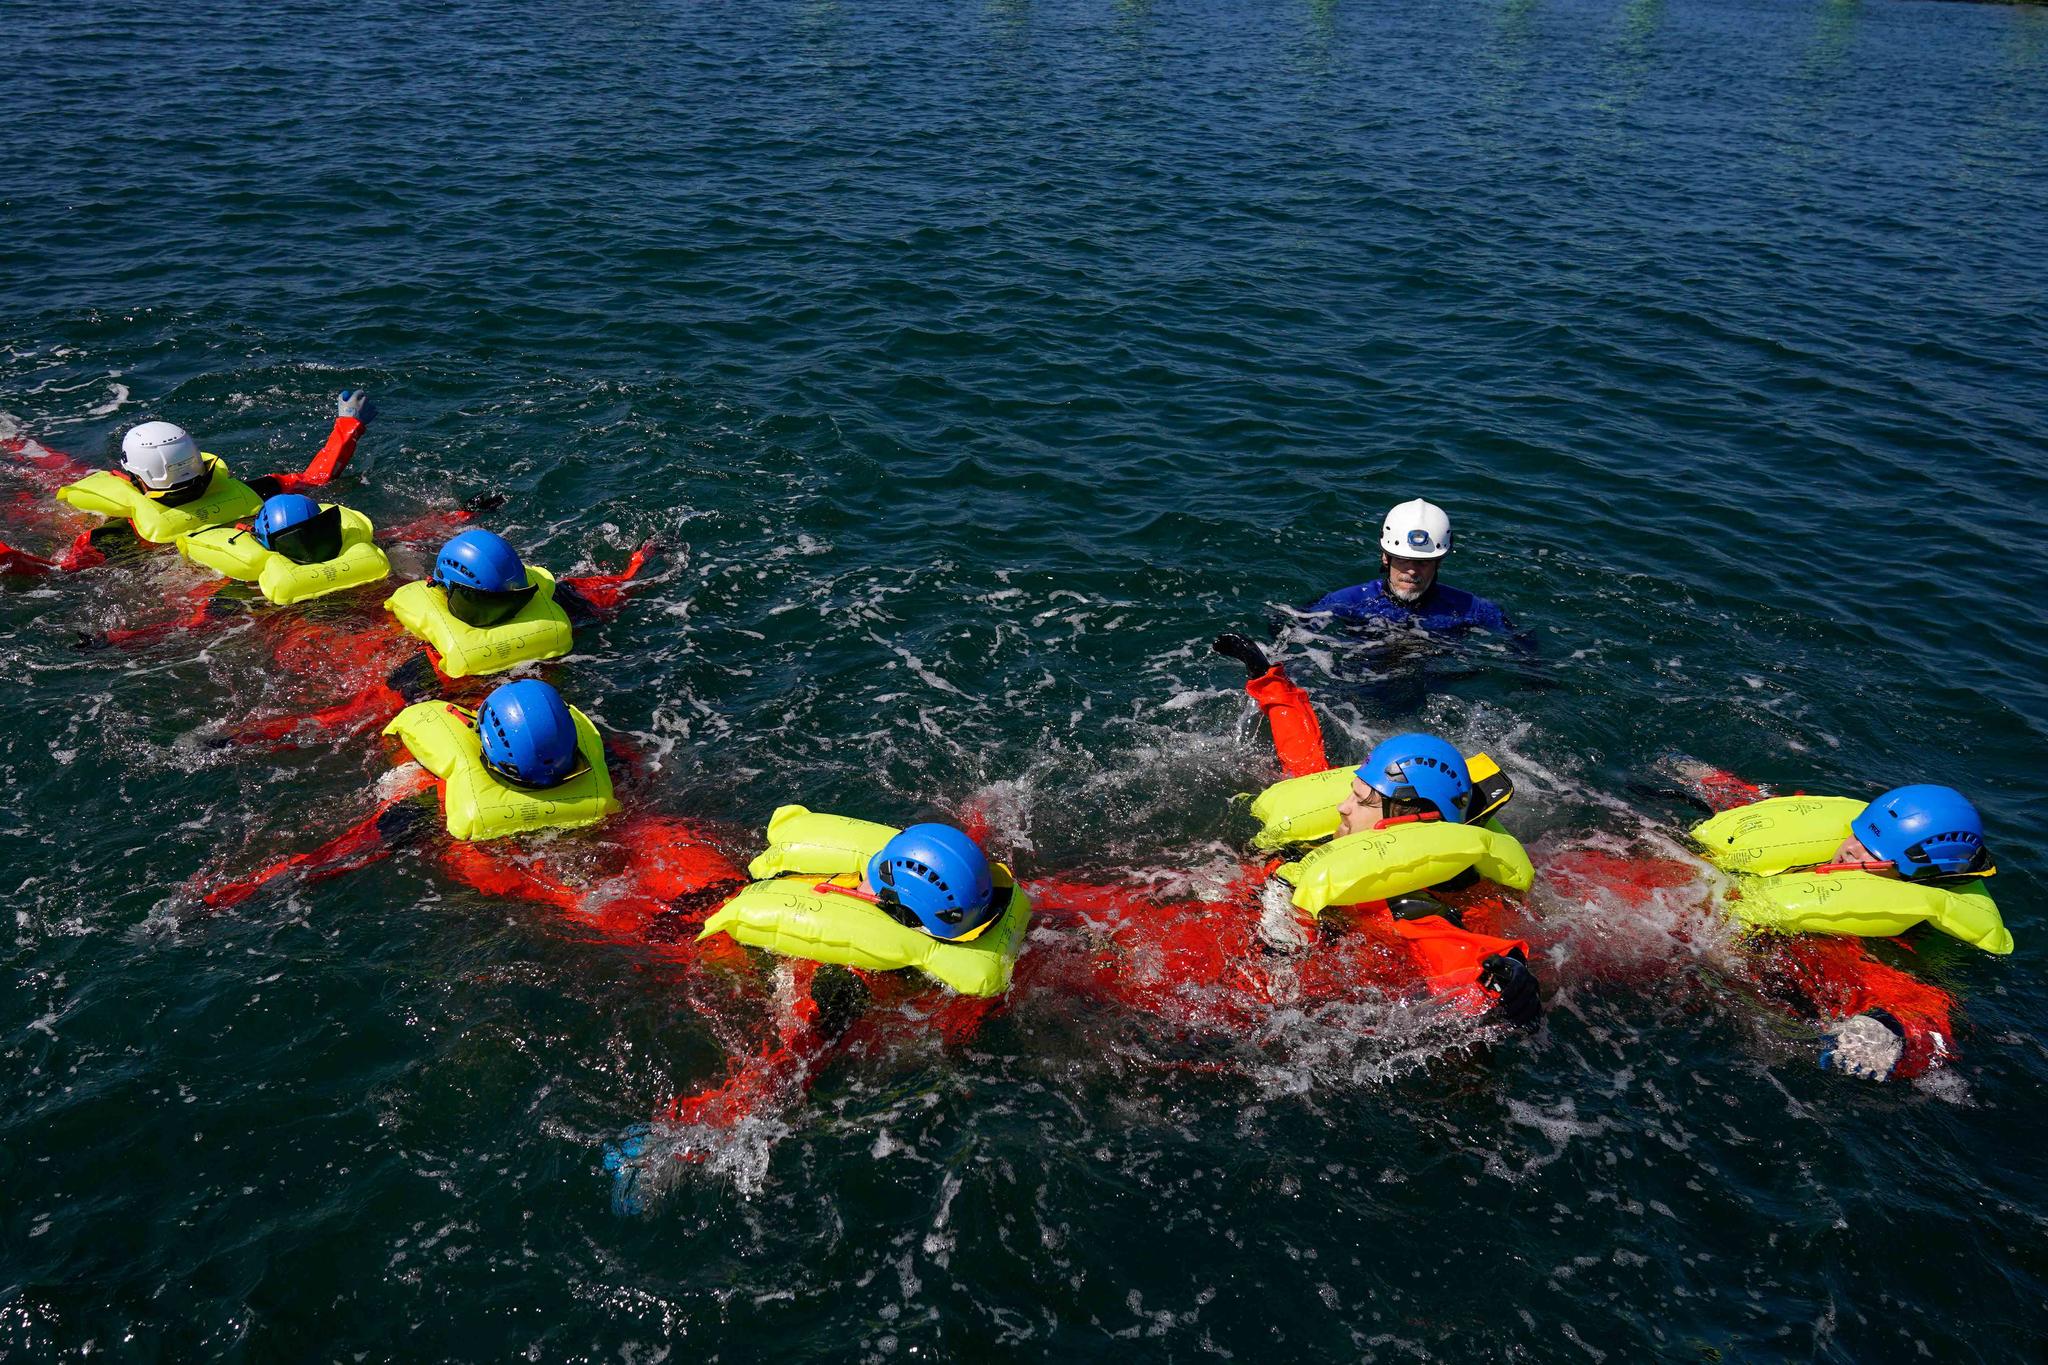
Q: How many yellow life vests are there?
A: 7